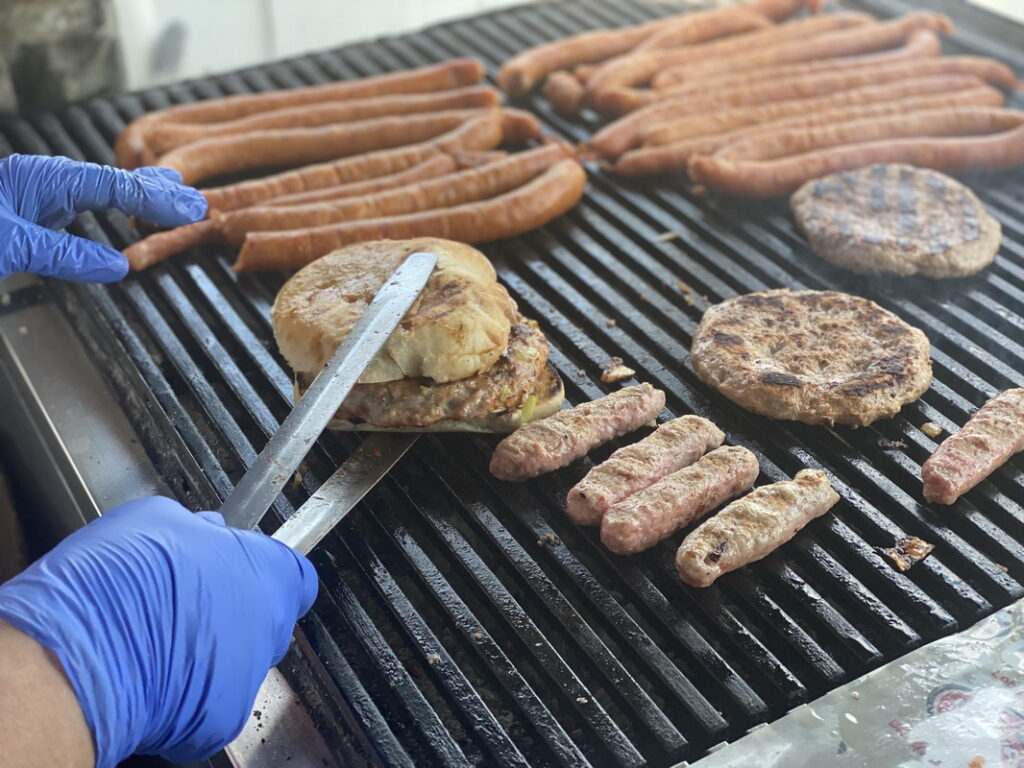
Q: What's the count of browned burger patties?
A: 3